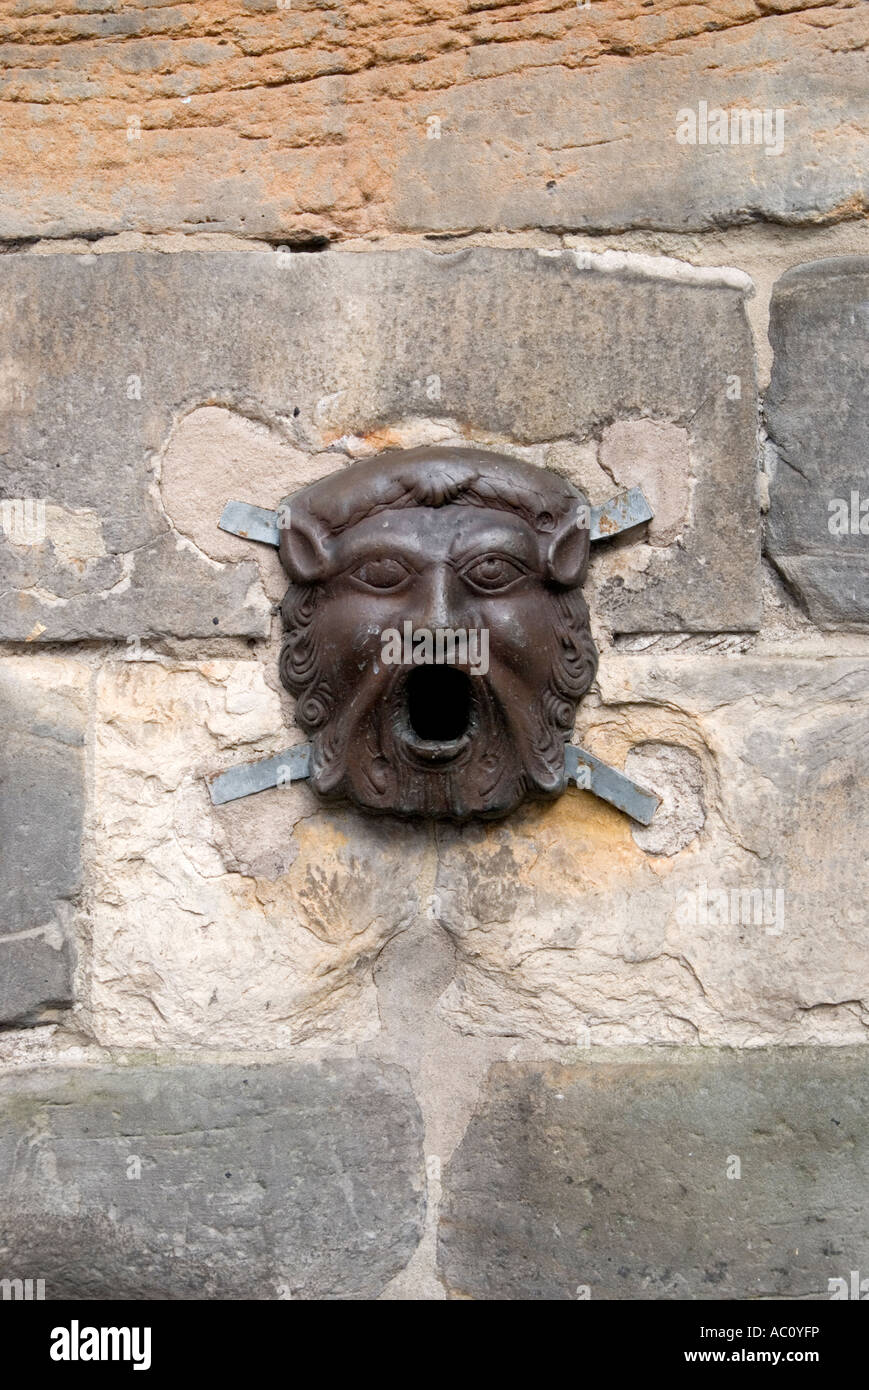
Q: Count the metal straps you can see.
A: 4